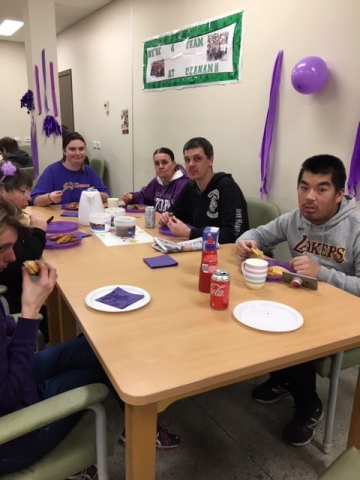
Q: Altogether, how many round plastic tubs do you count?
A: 3